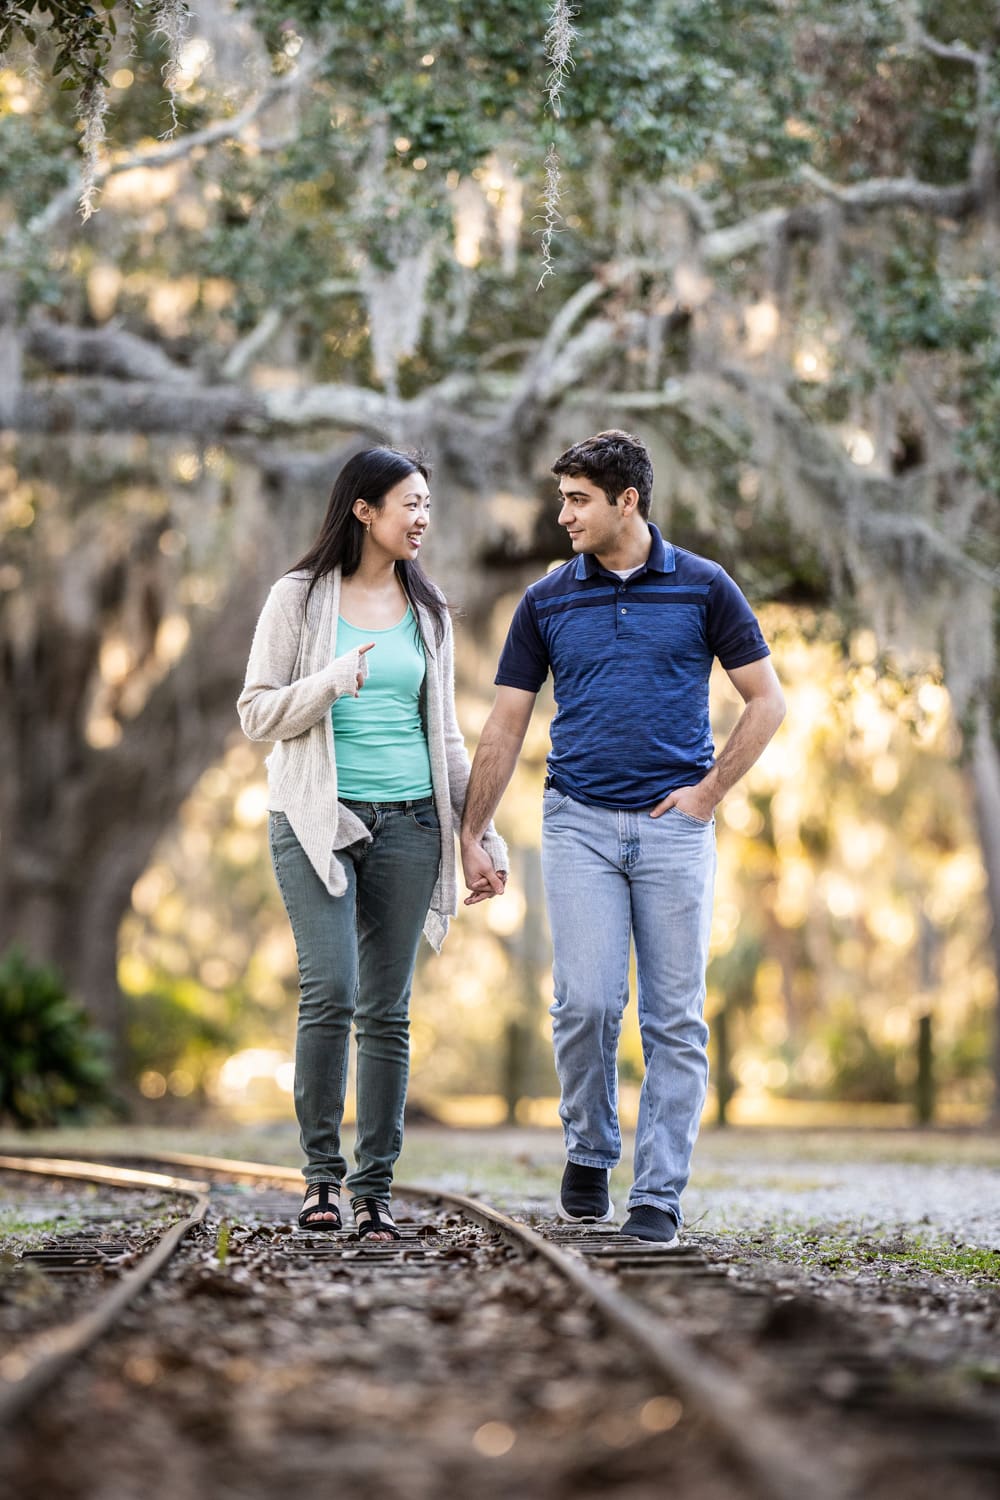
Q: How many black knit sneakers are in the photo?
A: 2